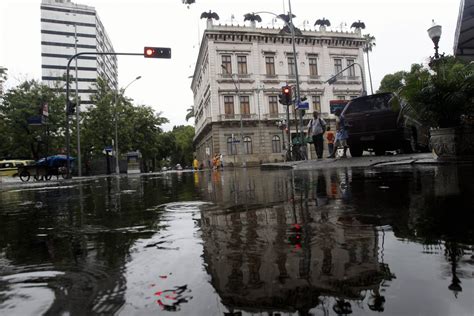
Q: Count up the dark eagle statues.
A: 5